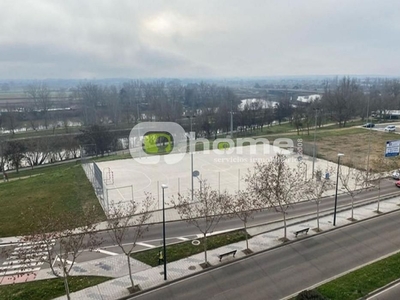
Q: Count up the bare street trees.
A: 8